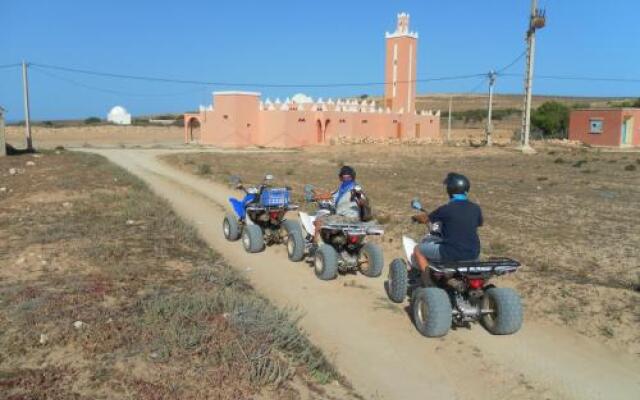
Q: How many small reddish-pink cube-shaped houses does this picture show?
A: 1